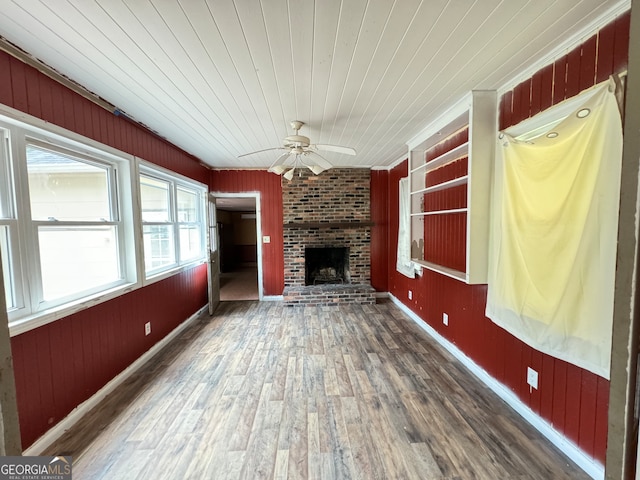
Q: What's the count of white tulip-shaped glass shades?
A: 3